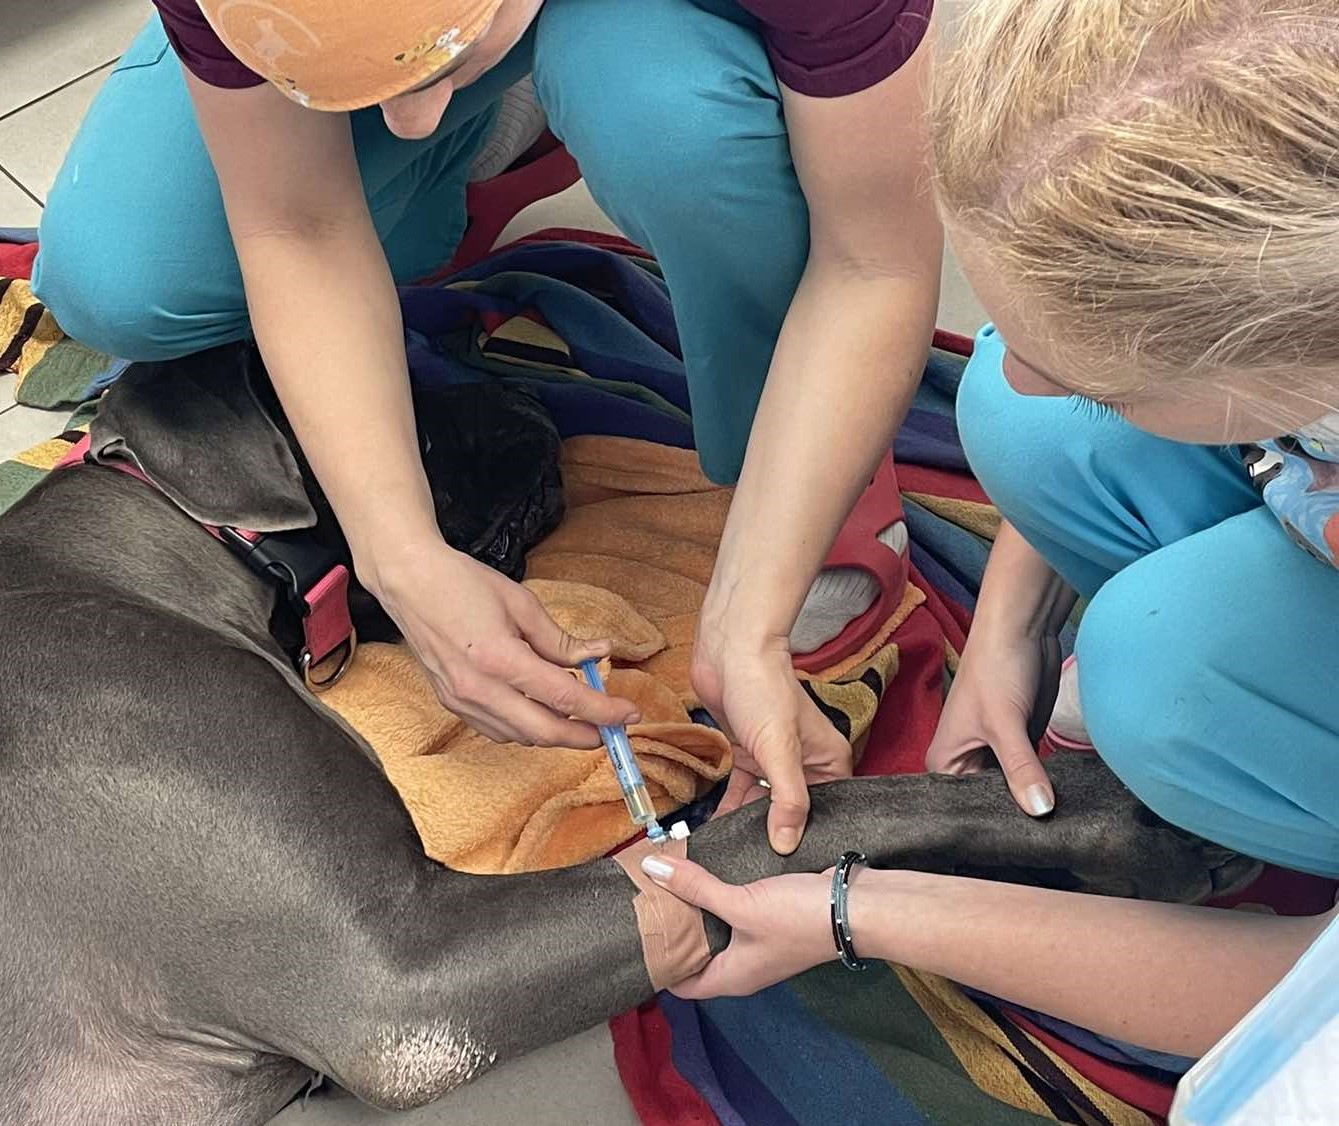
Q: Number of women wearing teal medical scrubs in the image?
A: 2